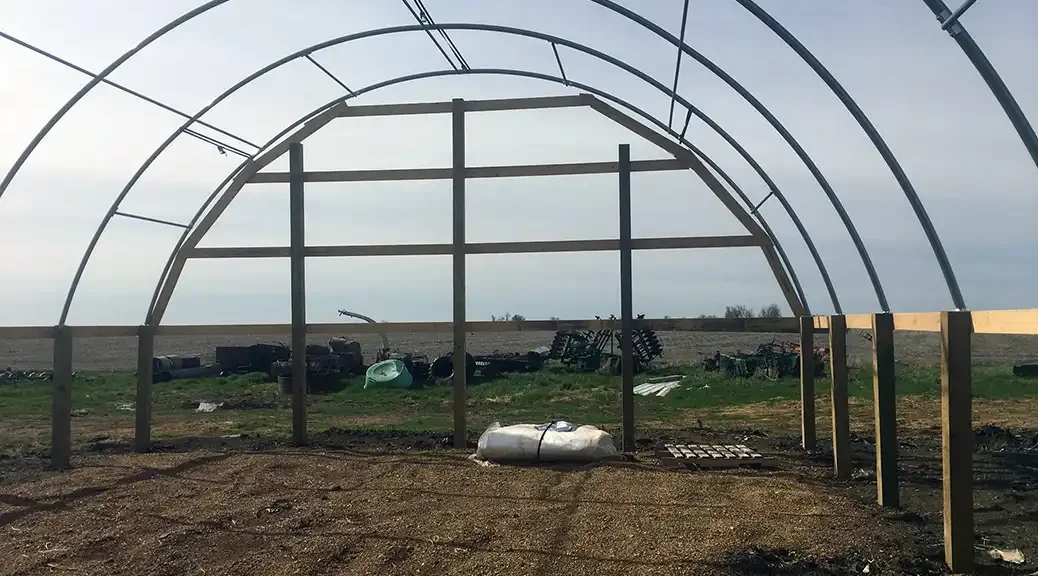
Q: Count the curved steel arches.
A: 5